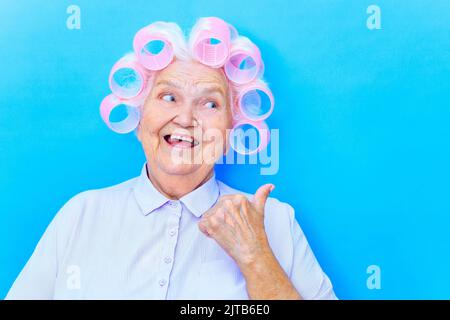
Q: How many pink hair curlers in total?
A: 7